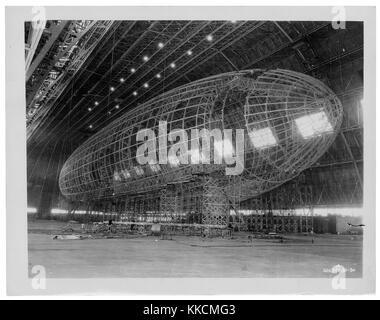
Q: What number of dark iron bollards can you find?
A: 0